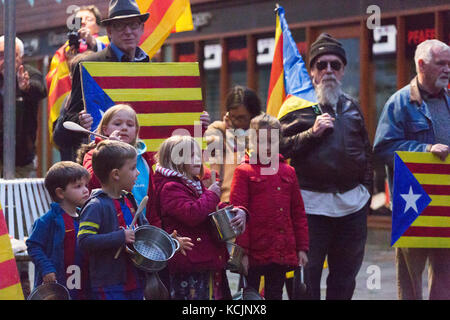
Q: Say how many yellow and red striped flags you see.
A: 6